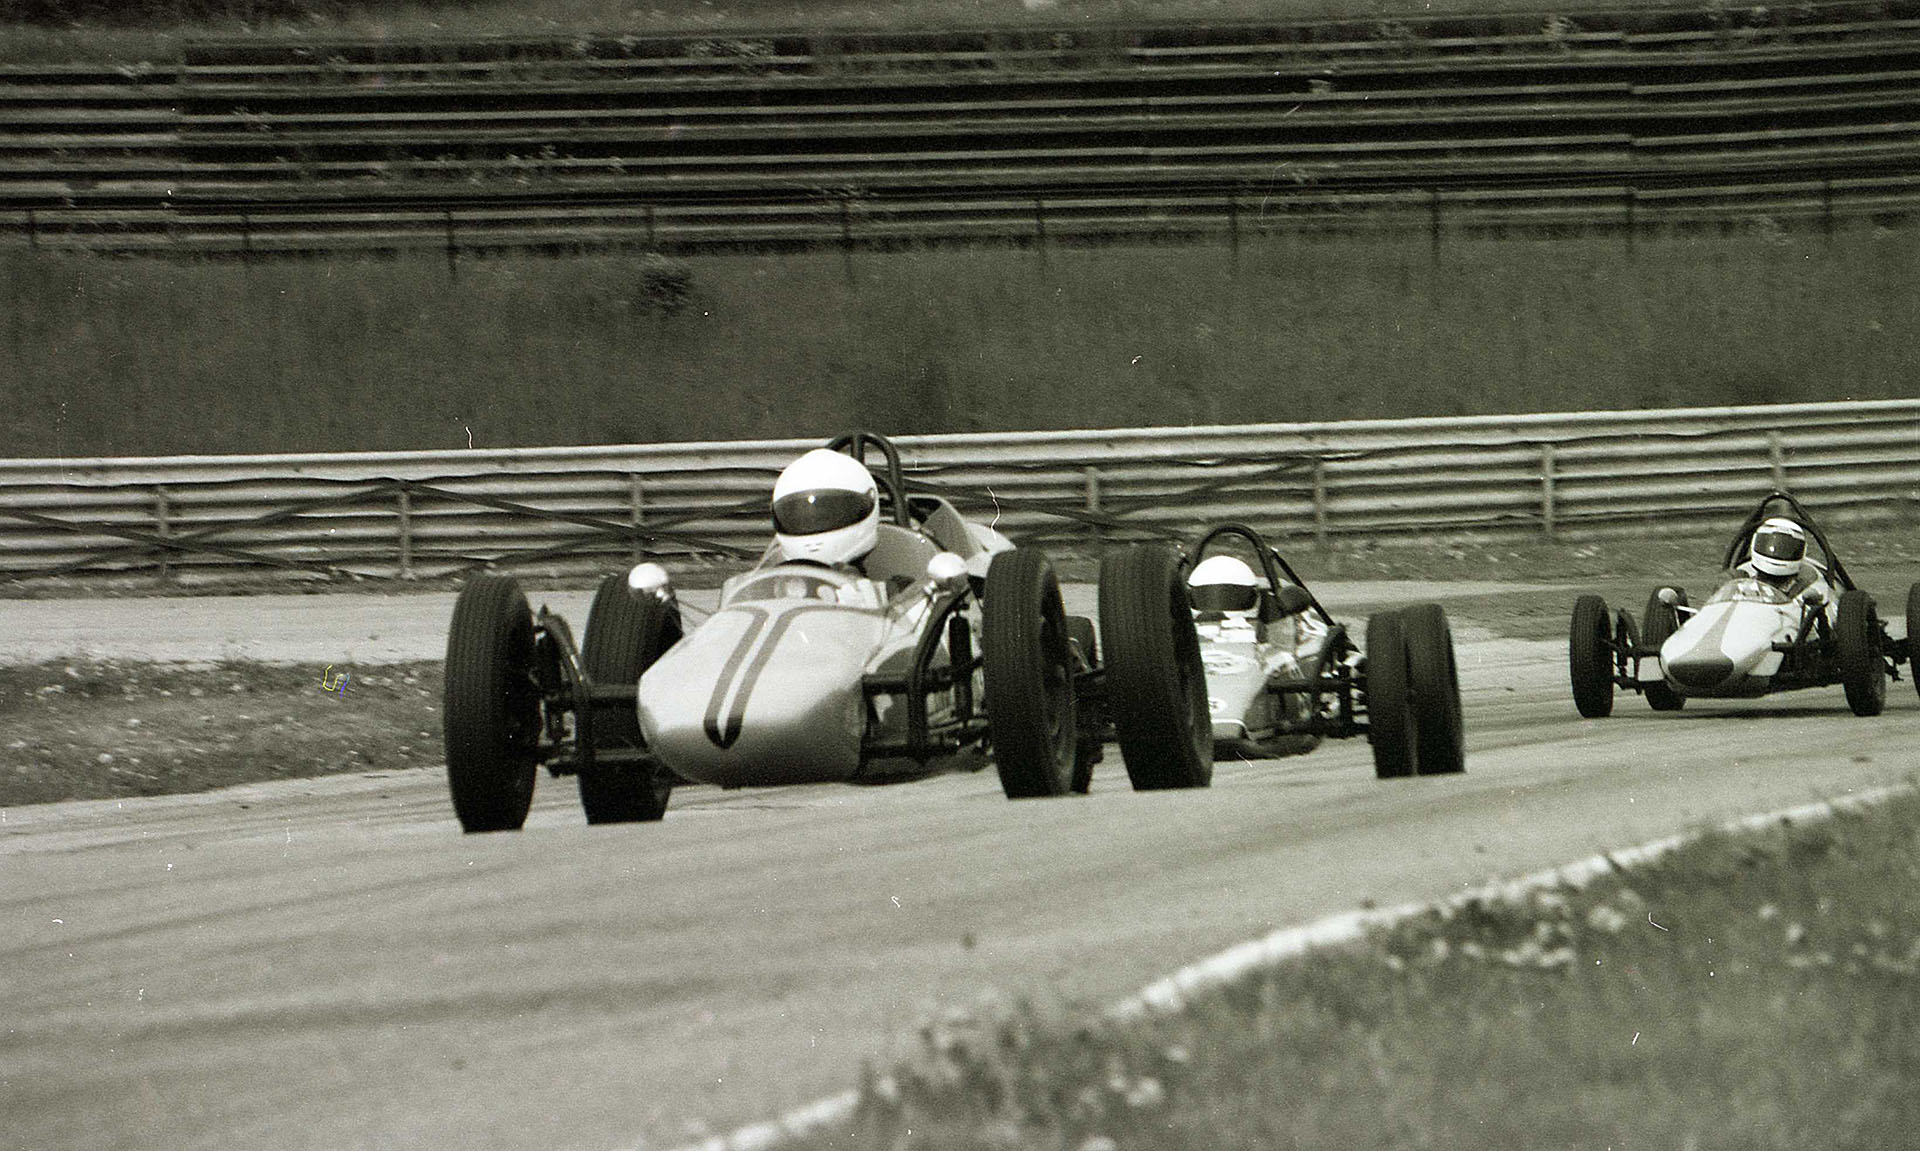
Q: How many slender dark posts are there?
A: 10